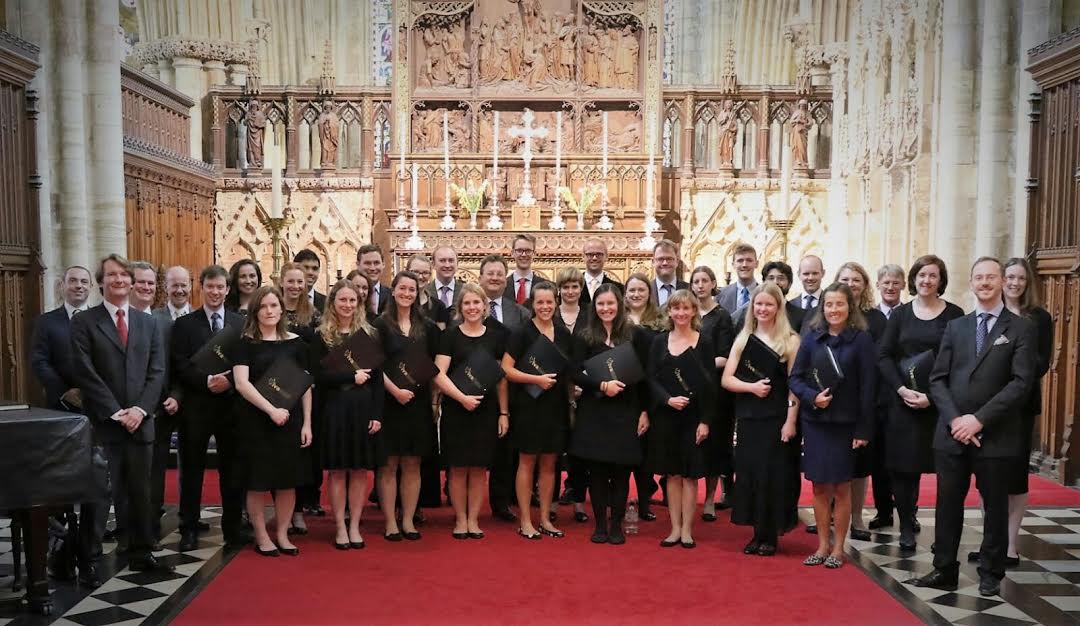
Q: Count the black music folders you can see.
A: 11